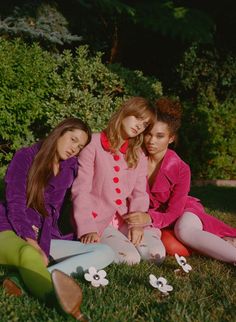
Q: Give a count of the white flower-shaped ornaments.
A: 3